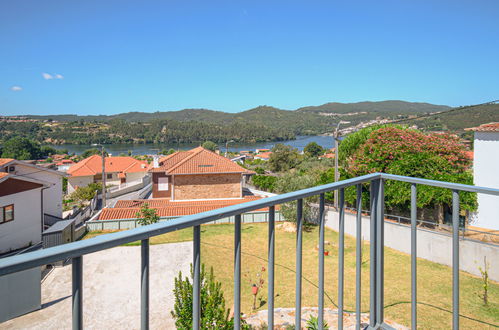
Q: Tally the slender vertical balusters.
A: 11